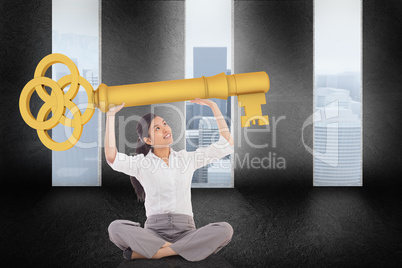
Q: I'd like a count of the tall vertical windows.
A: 3